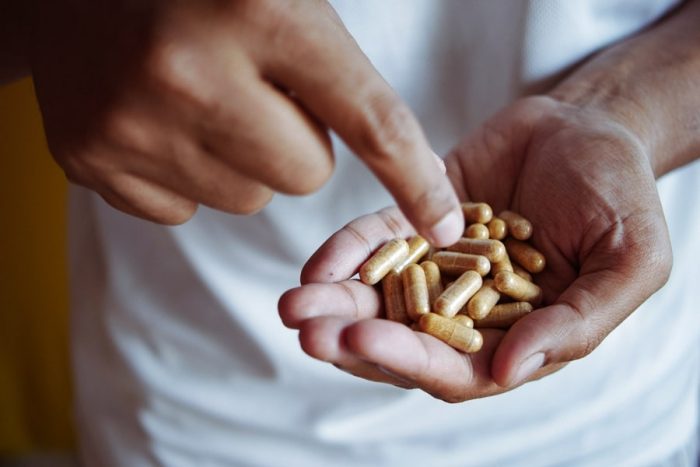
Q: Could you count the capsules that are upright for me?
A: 3